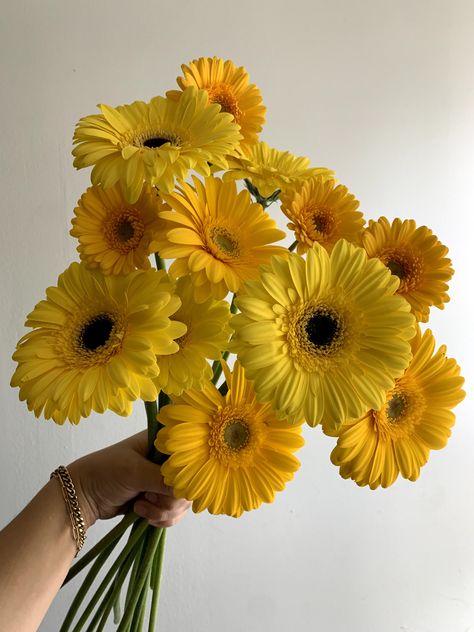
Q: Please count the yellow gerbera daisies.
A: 12